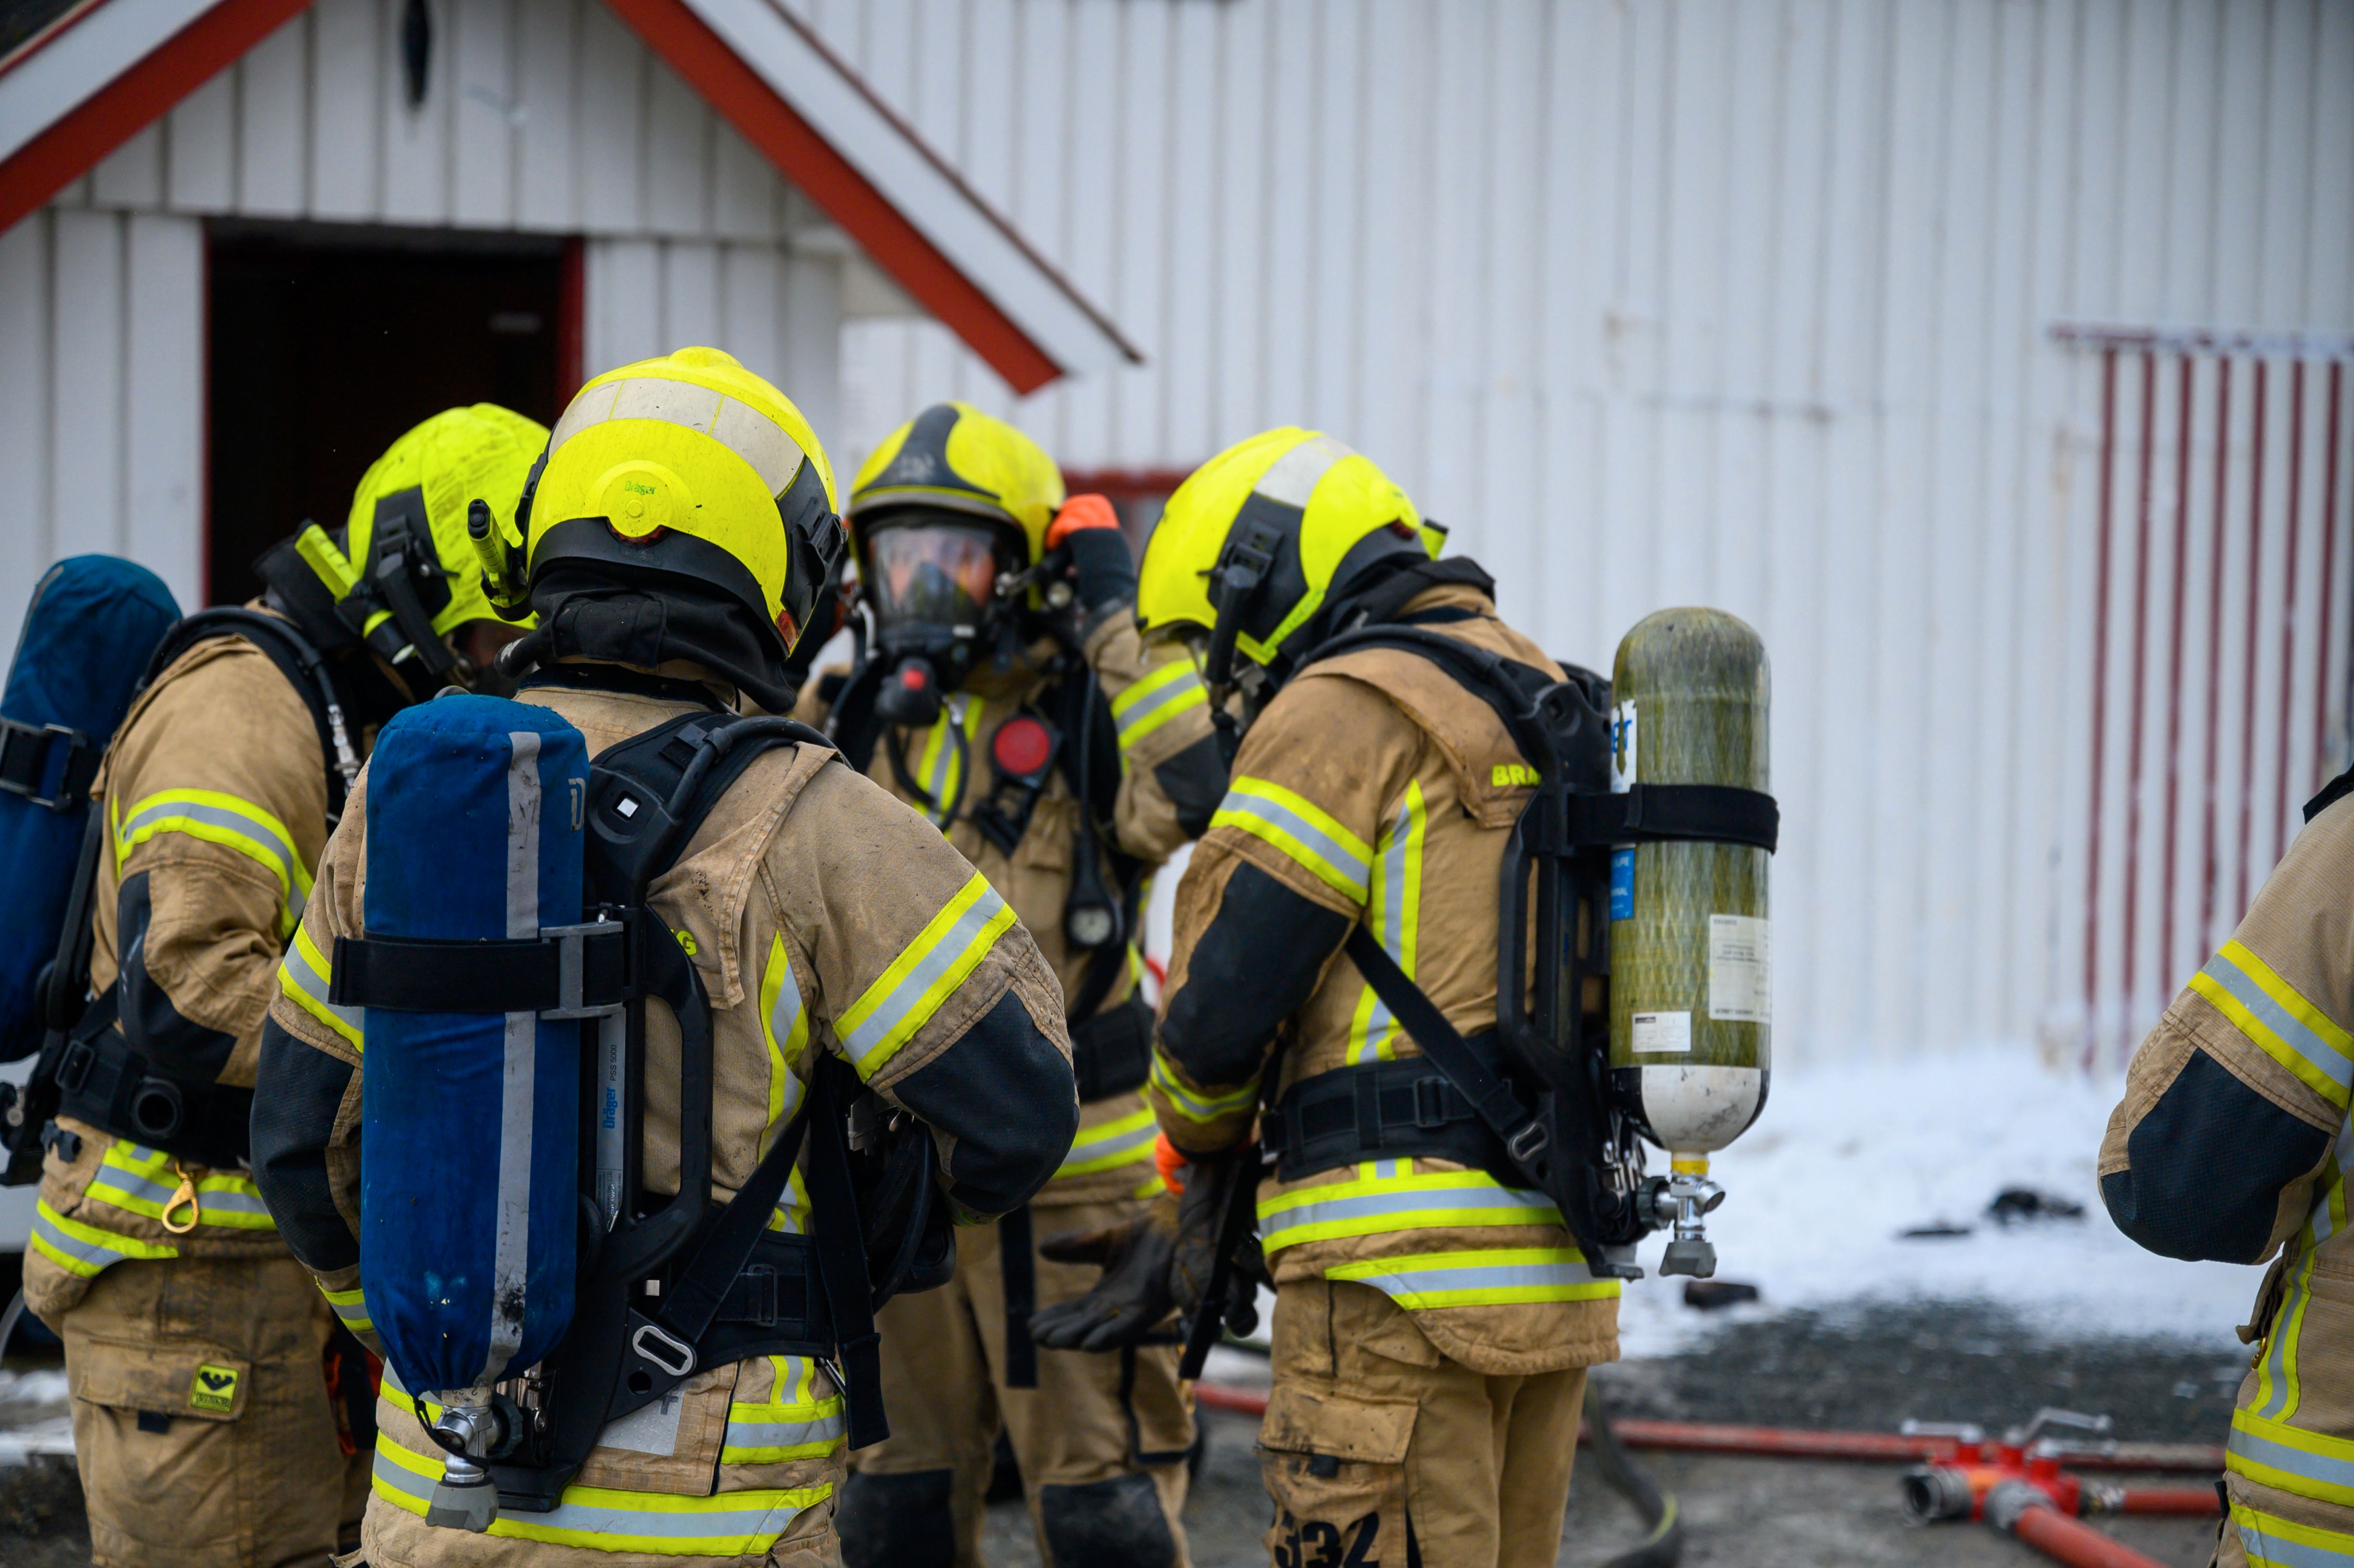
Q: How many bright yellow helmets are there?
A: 4